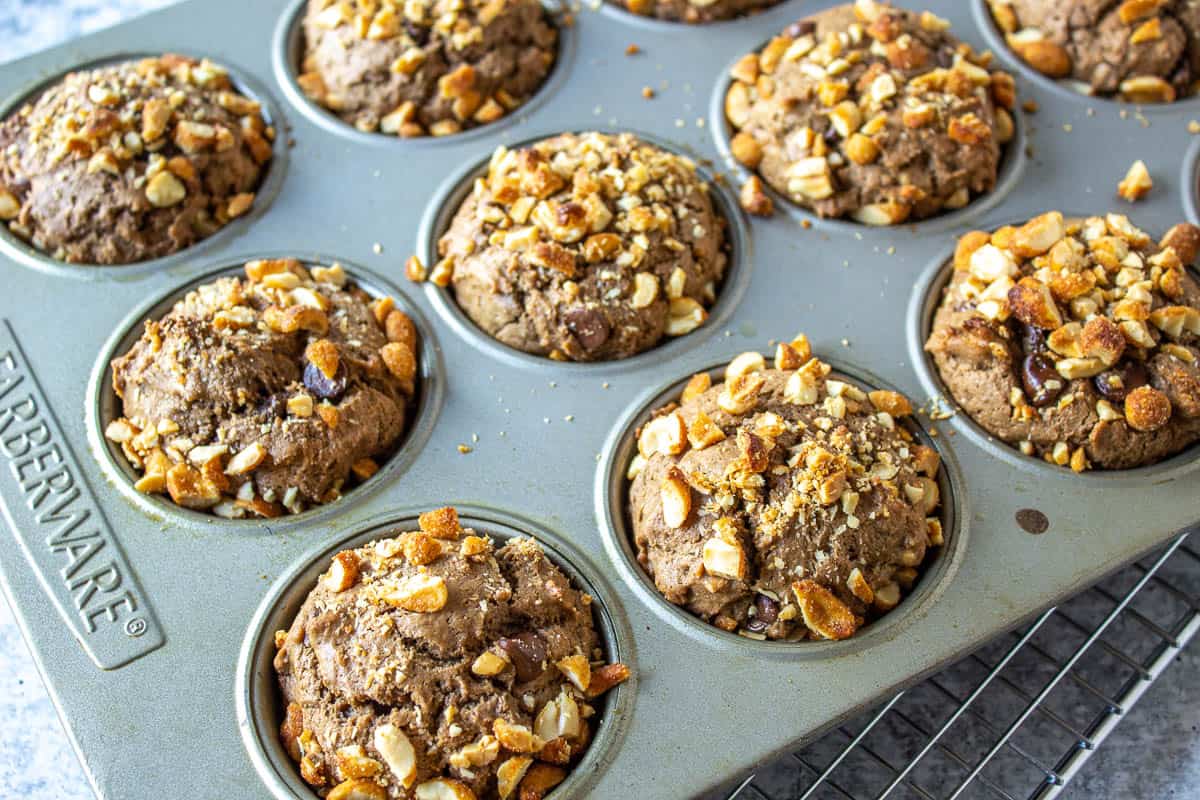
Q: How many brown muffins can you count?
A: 10